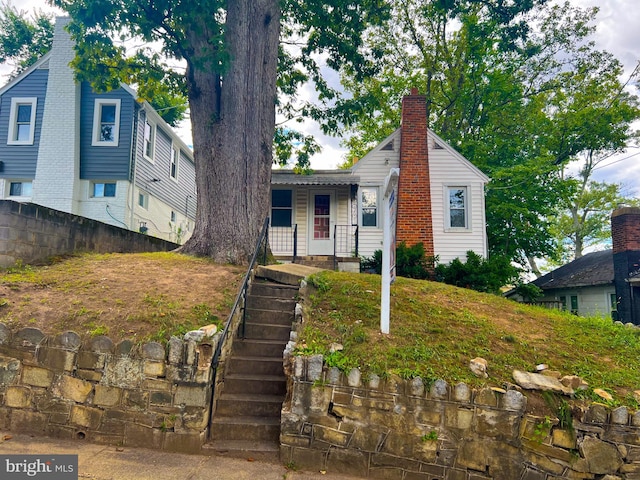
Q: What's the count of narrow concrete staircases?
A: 1